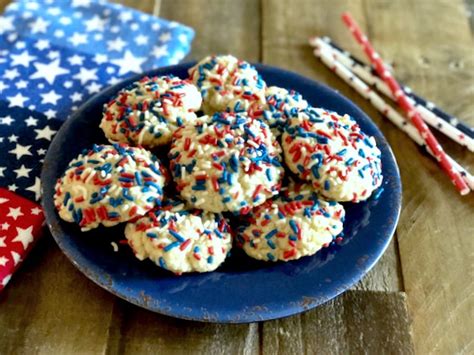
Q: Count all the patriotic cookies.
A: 8